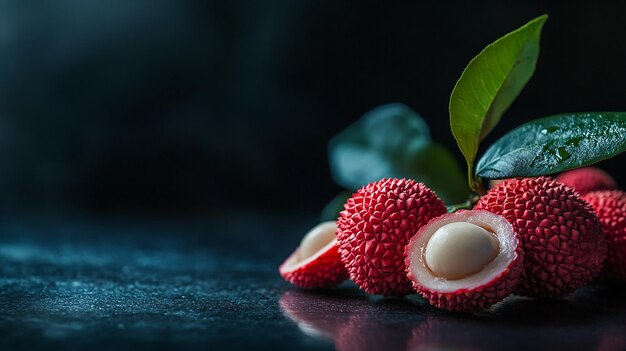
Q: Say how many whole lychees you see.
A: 4